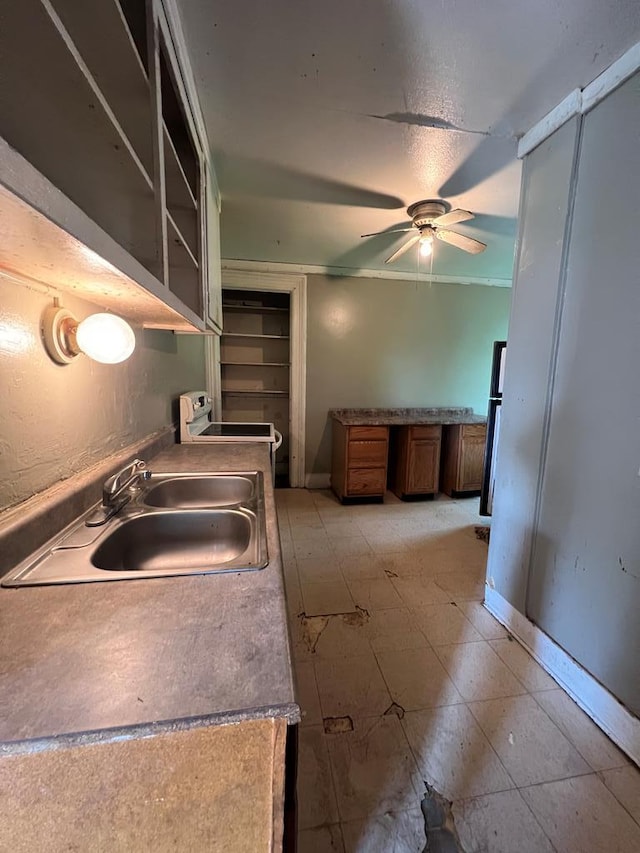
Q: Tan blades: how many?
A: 4